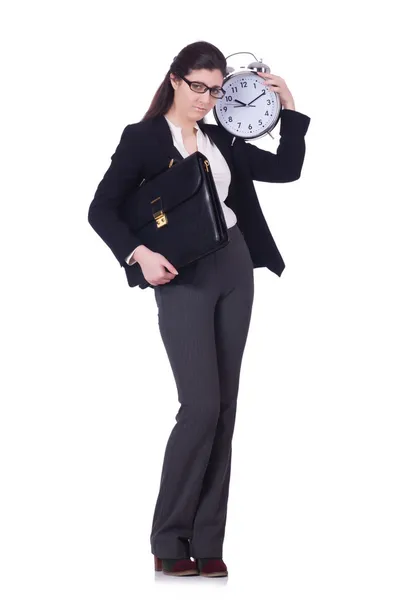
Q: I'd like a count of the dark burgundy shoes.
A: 2